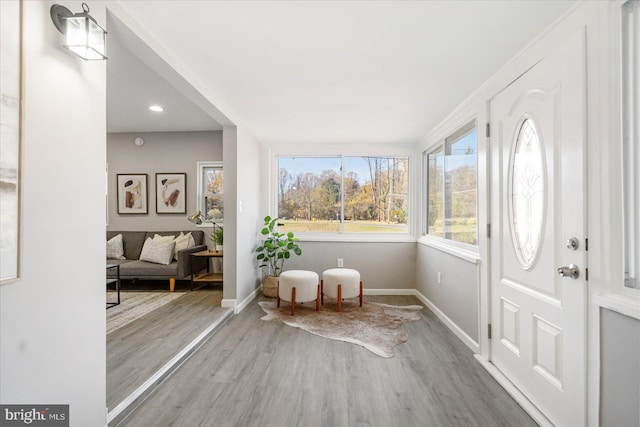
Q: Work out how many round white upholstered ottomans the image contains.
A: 2